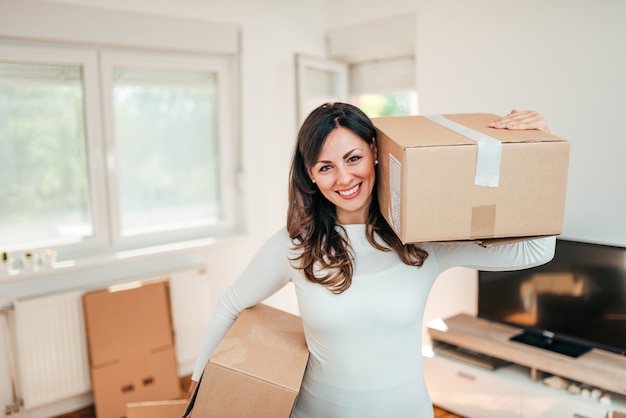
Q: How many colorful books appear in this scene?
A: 0